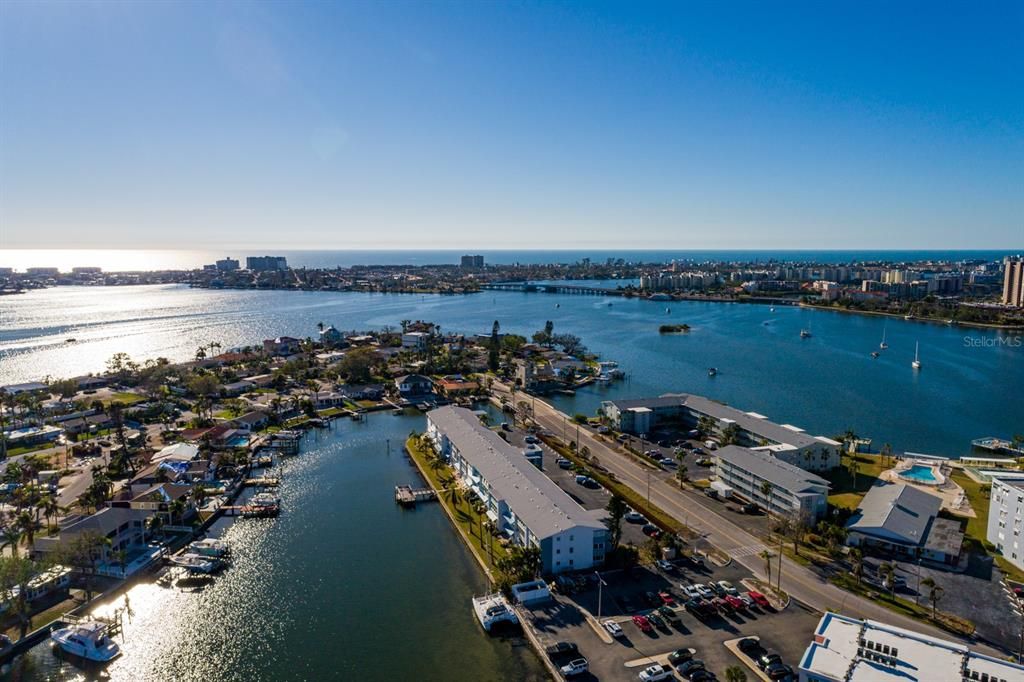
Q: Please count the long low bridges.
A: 1